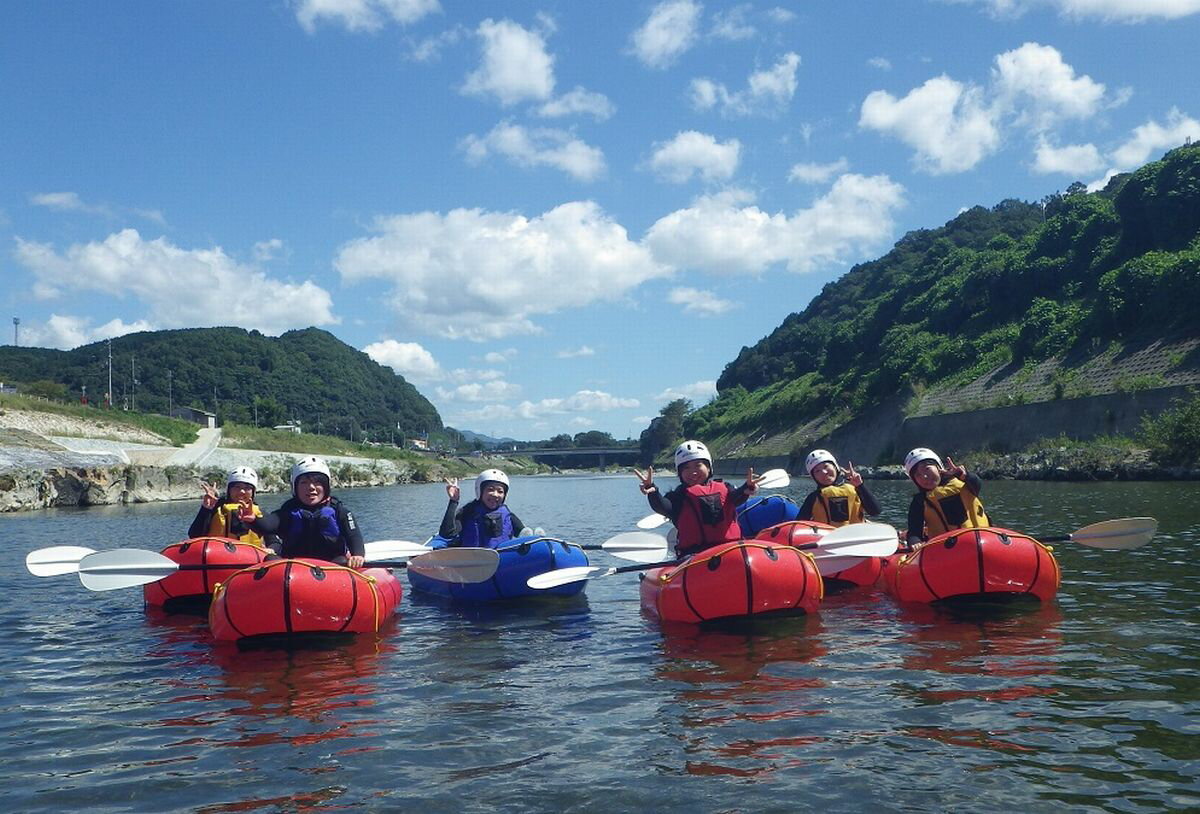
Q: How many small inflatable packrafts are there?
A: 7